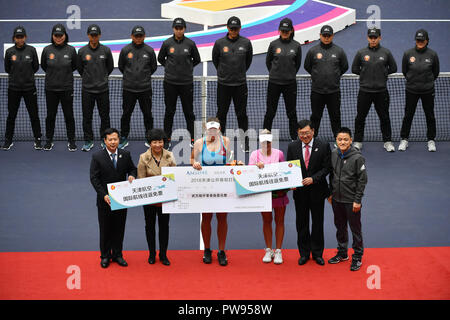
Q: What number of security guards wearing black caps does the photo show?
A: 10